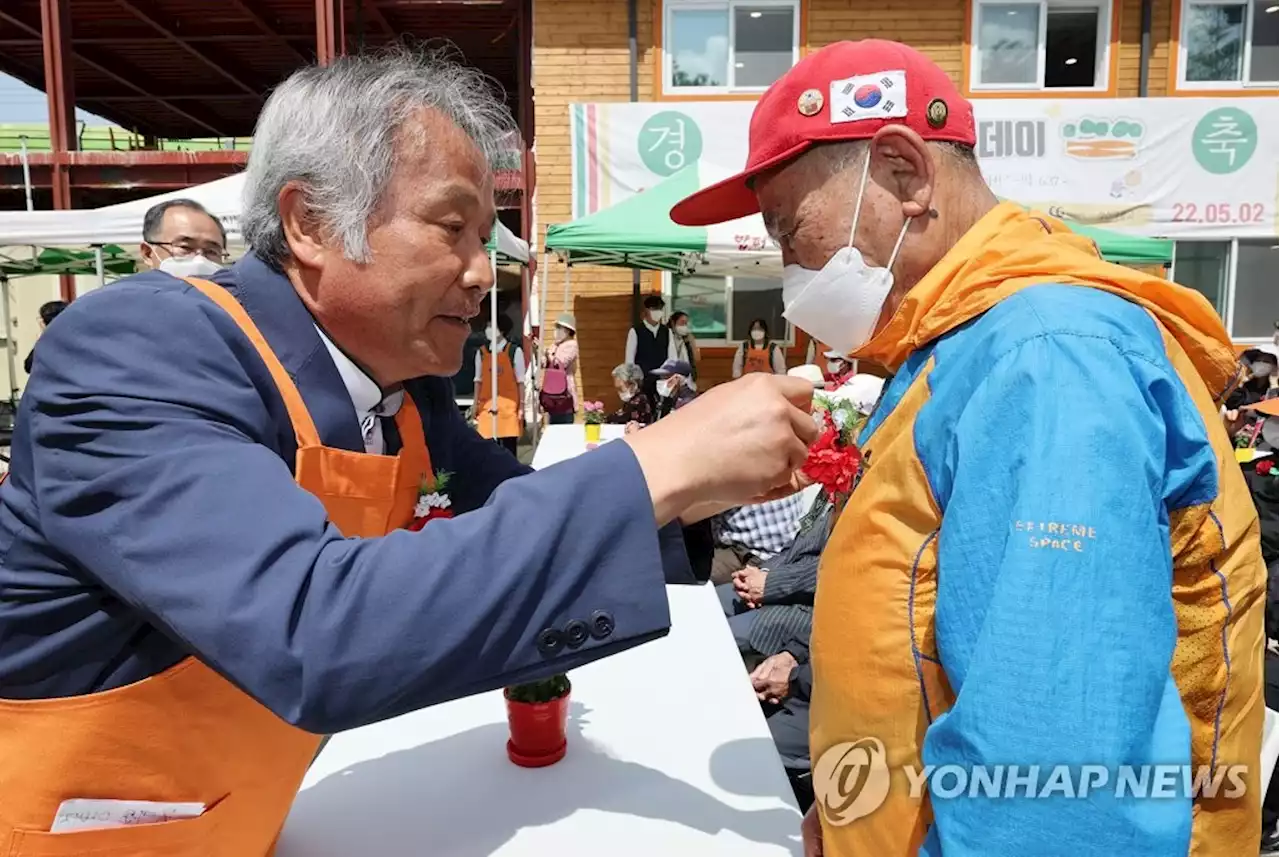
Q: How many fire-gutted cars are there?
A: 0